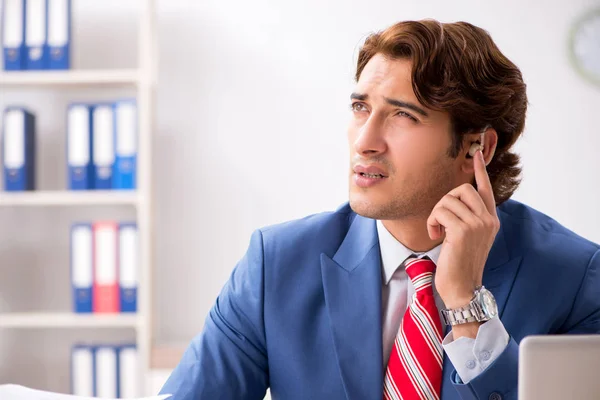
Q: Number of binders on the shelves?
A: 13